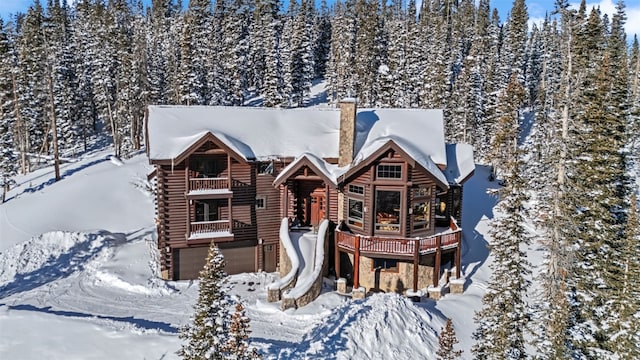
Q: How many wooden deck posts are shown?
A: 5